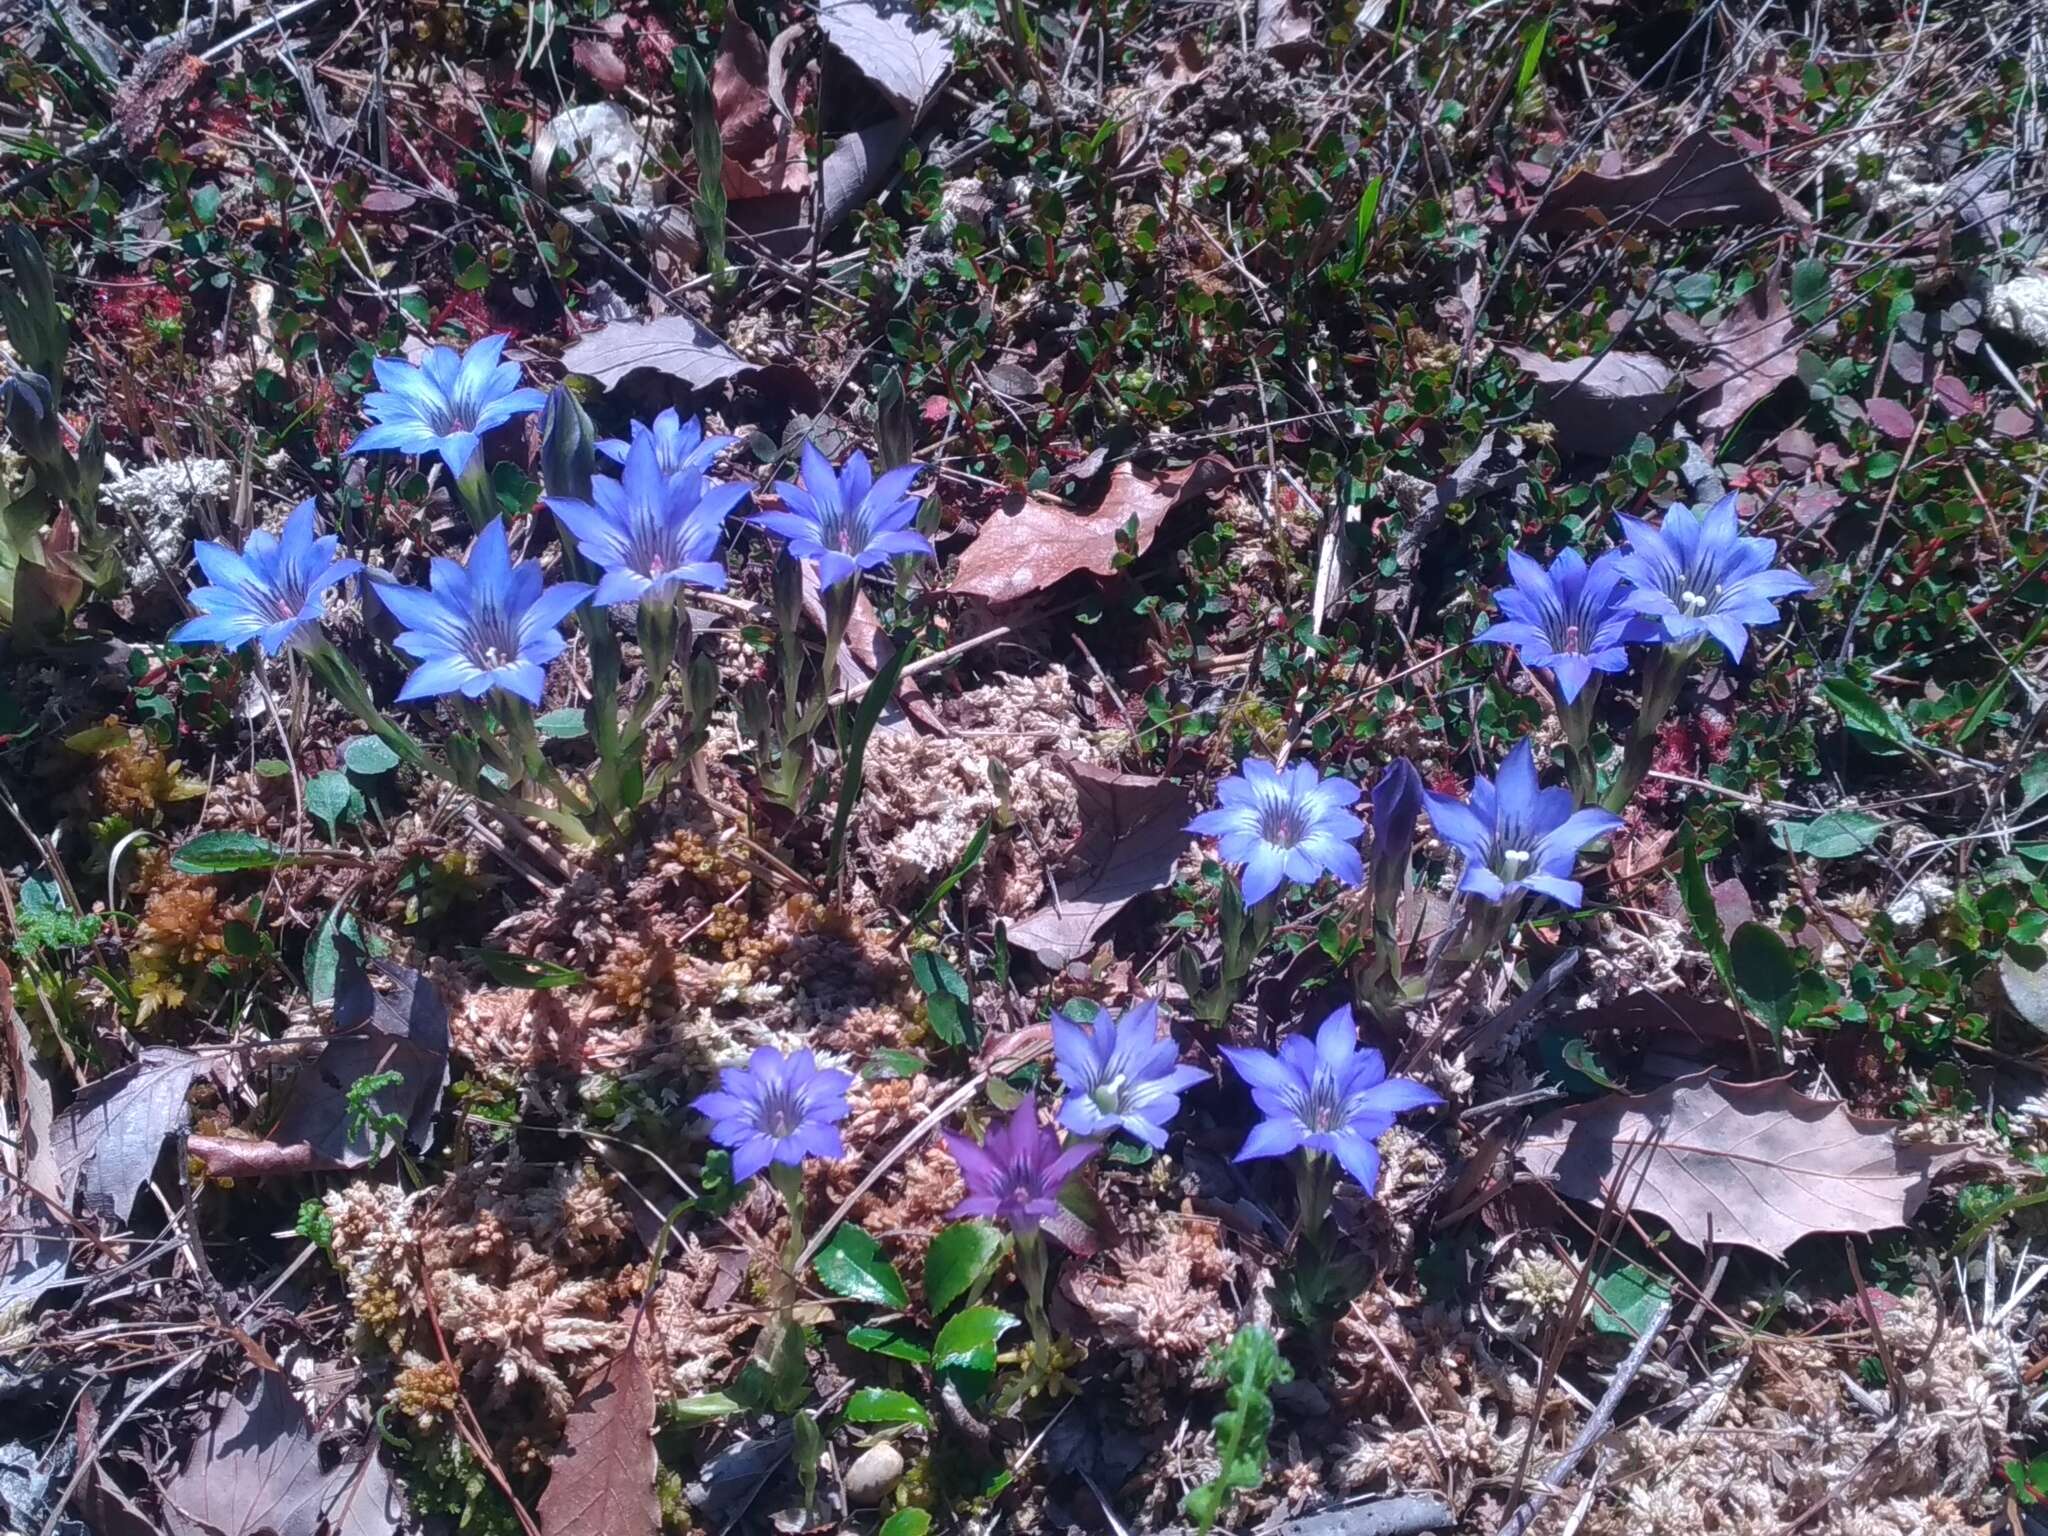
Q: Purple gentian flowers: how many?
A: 1